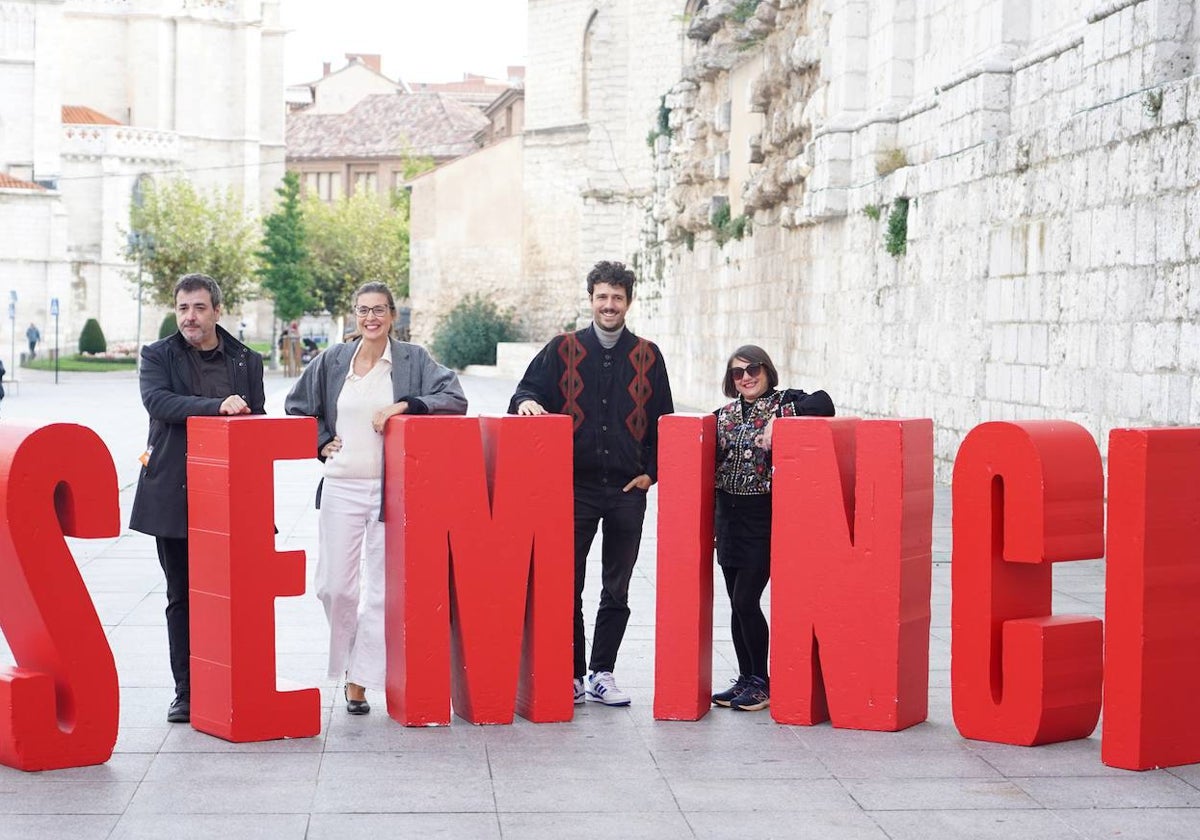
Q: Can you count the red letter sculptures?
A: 7